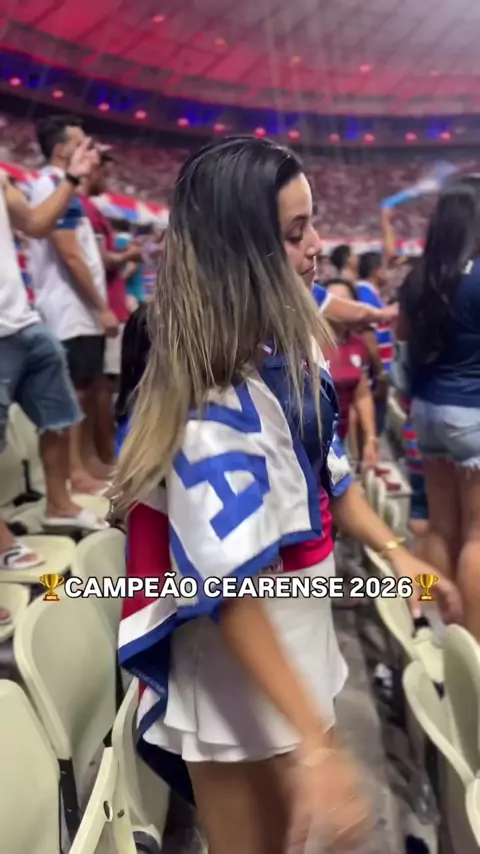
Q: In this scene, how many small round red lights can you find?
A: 12